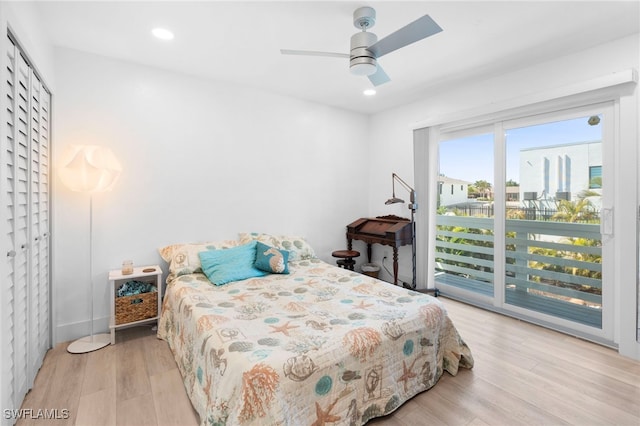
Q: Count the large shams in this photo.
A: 2